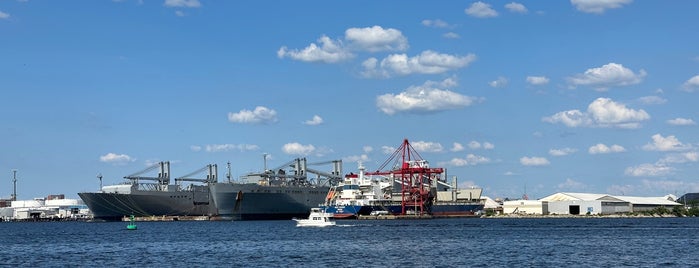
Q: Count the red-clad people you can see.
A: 0